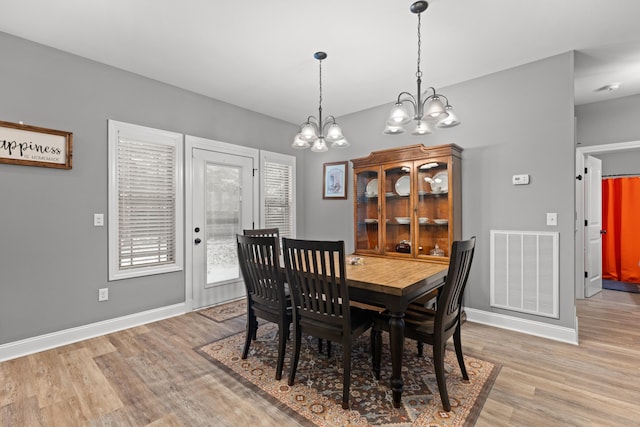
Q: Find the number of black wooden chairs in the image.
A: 4